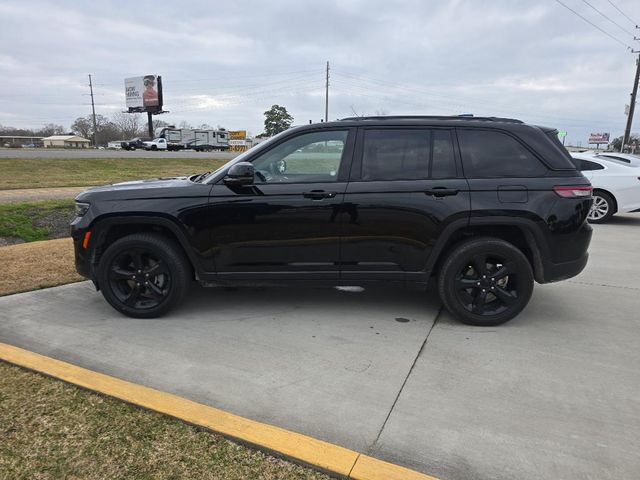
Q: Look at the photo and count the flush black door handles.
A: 2